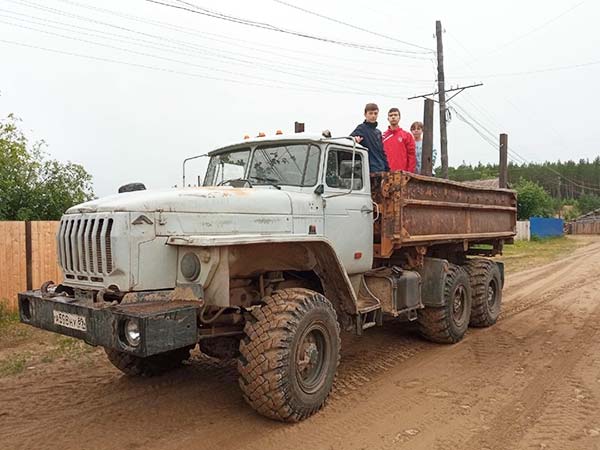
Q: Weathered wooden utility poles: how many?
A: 1